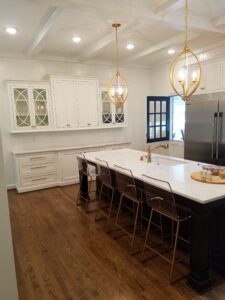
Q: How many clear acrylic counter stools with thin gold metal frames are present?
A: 4